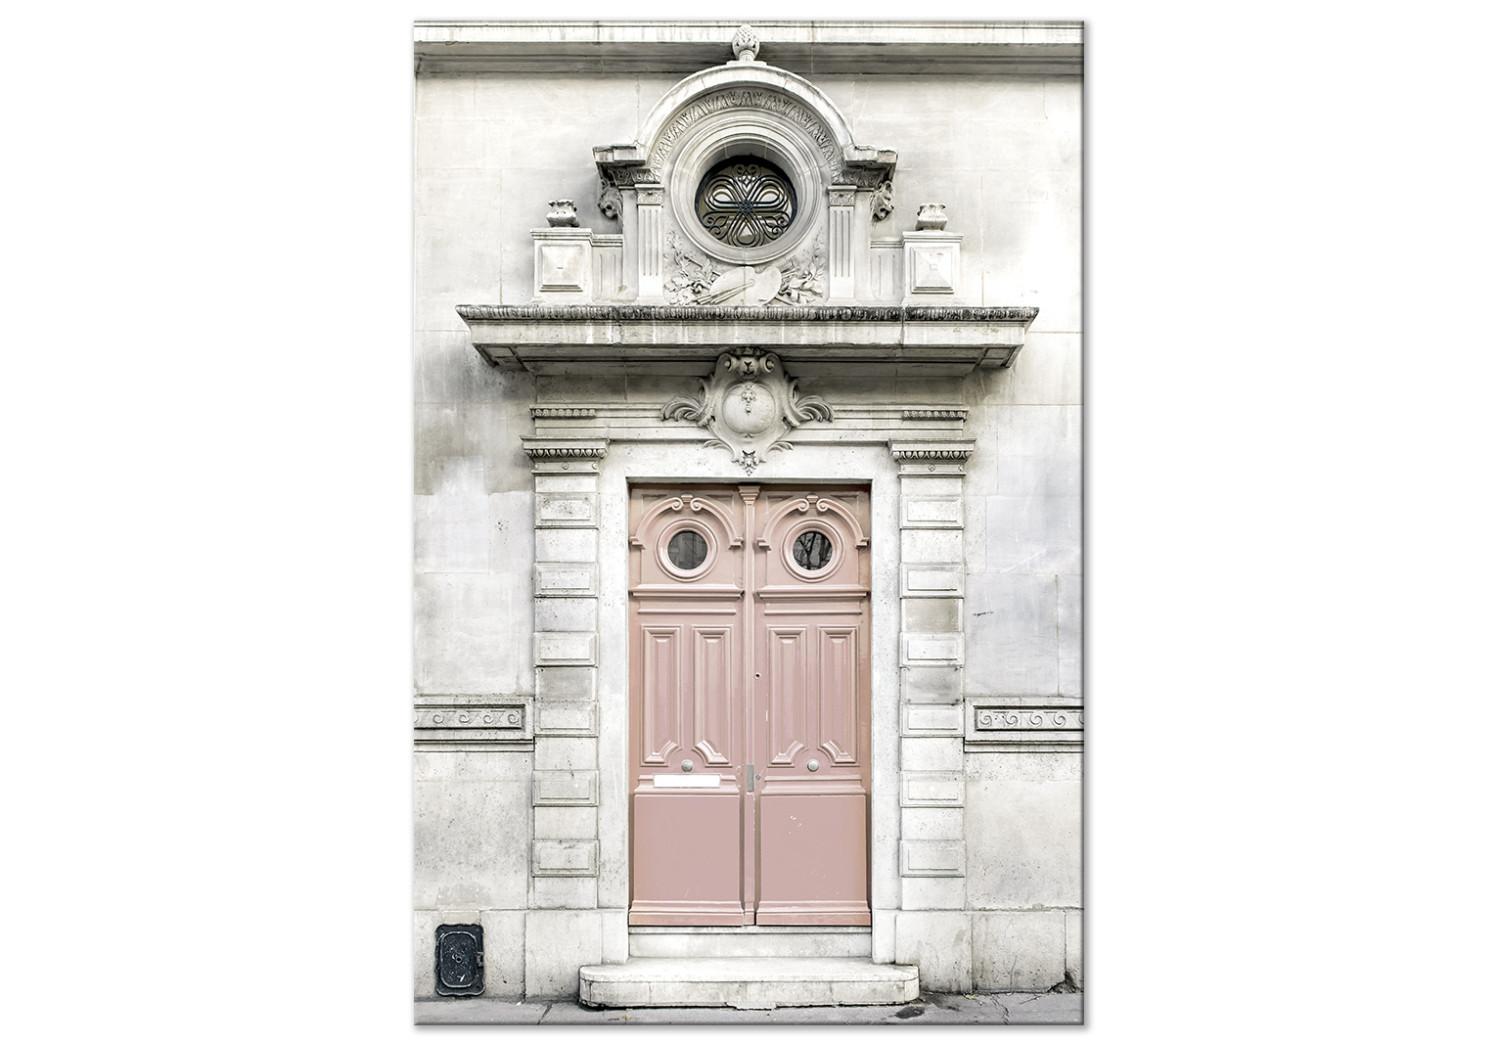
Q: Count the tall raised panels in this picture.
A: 4